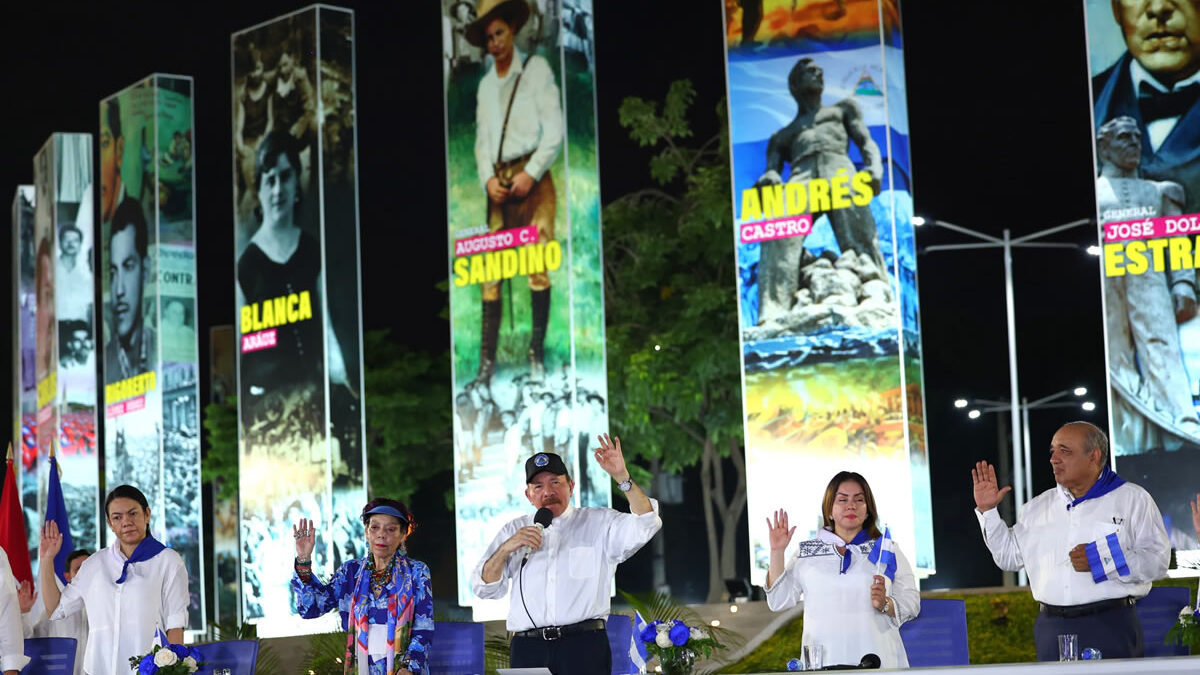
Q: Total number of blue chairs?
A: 6